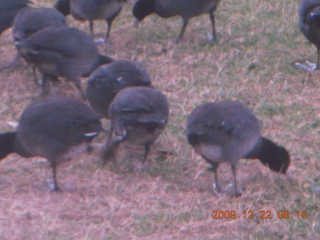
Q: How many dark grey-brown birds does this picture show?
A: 10